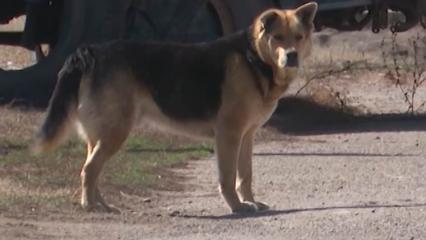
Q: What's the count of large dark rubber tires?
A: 1